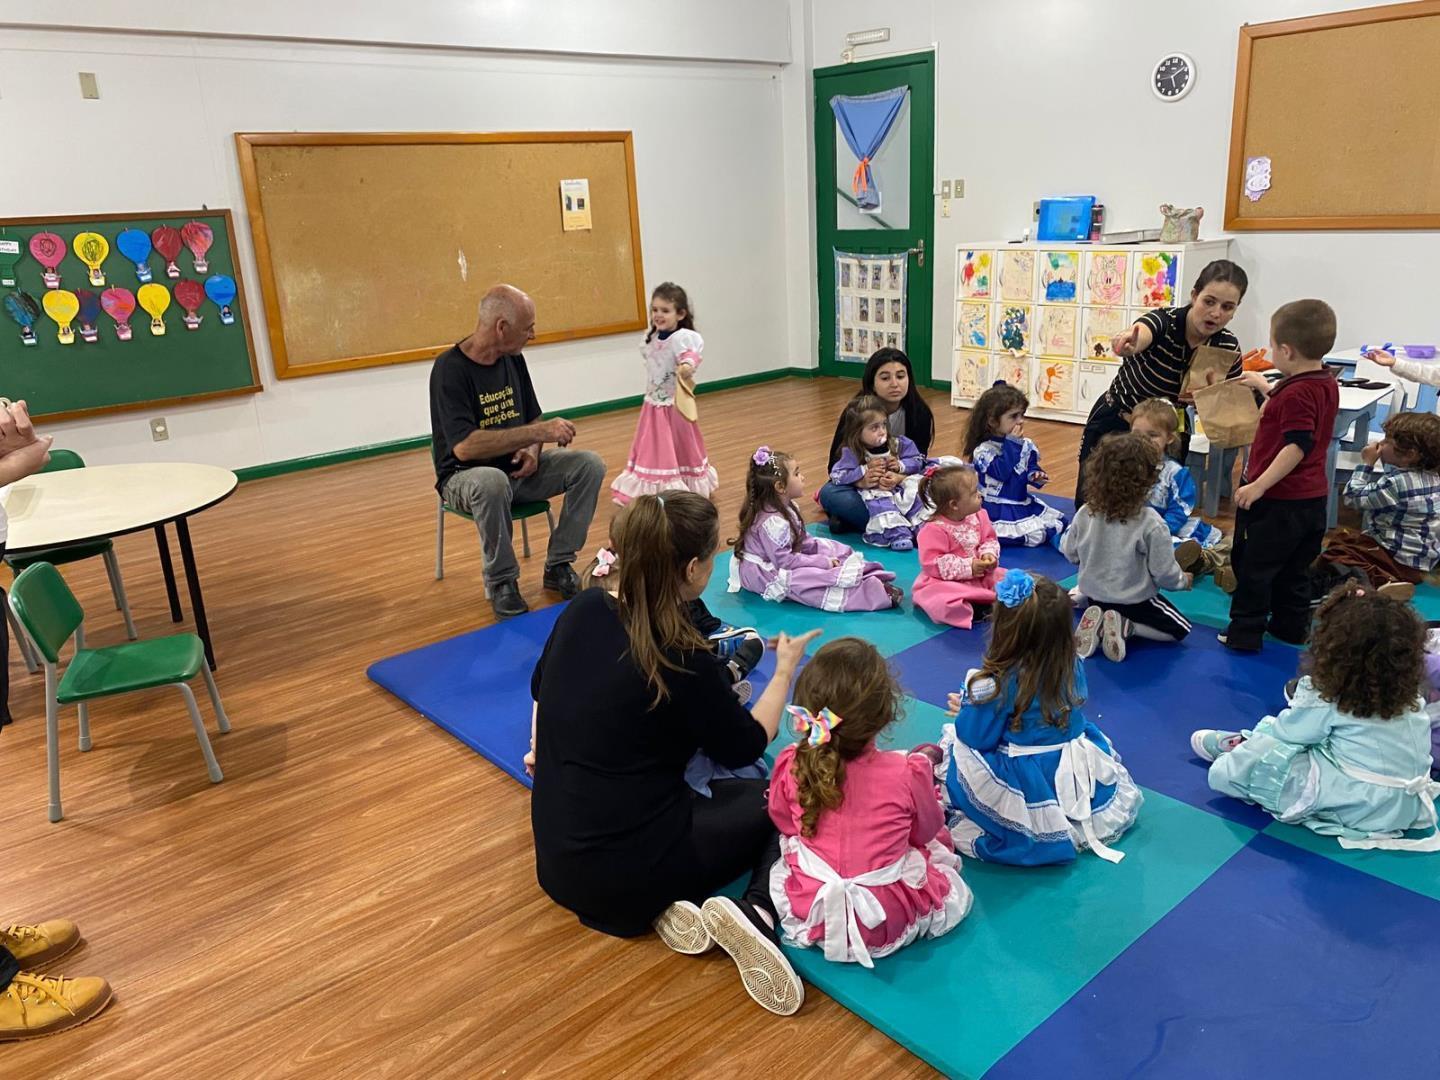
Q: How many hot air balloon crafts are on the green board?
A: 13